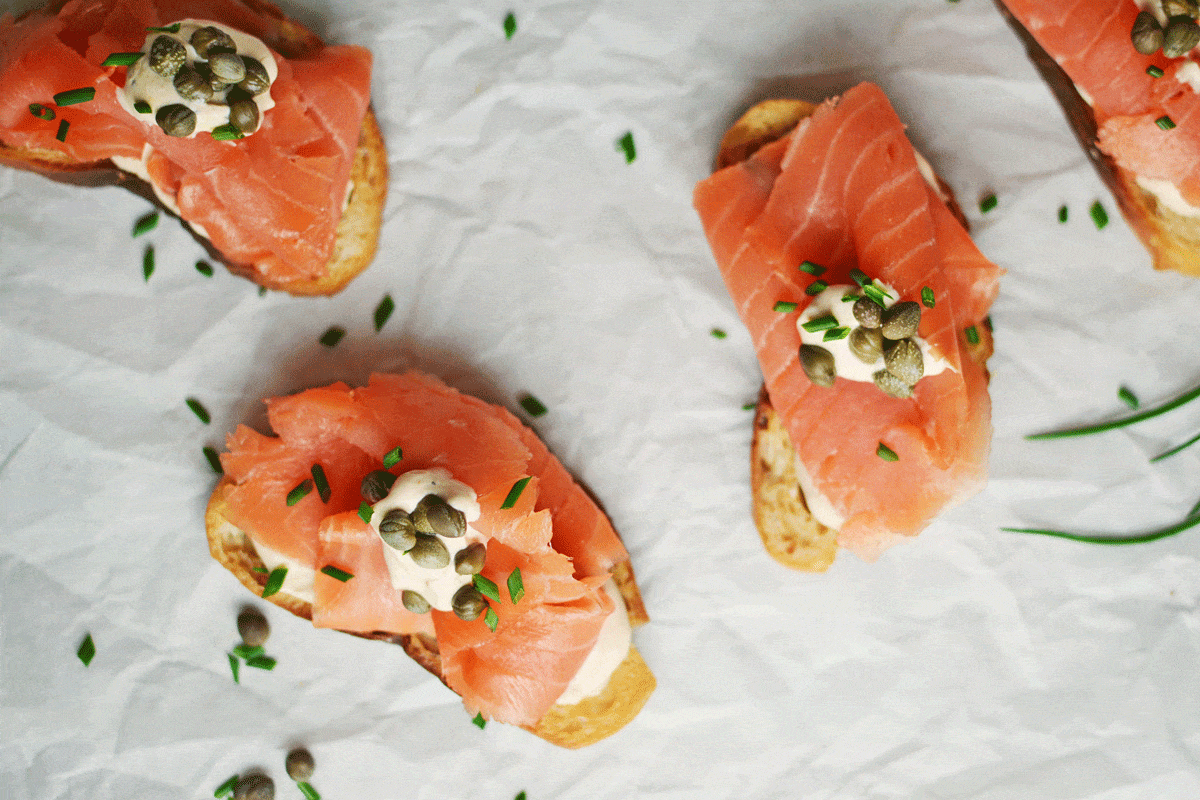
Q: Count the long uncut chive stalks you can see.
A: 3